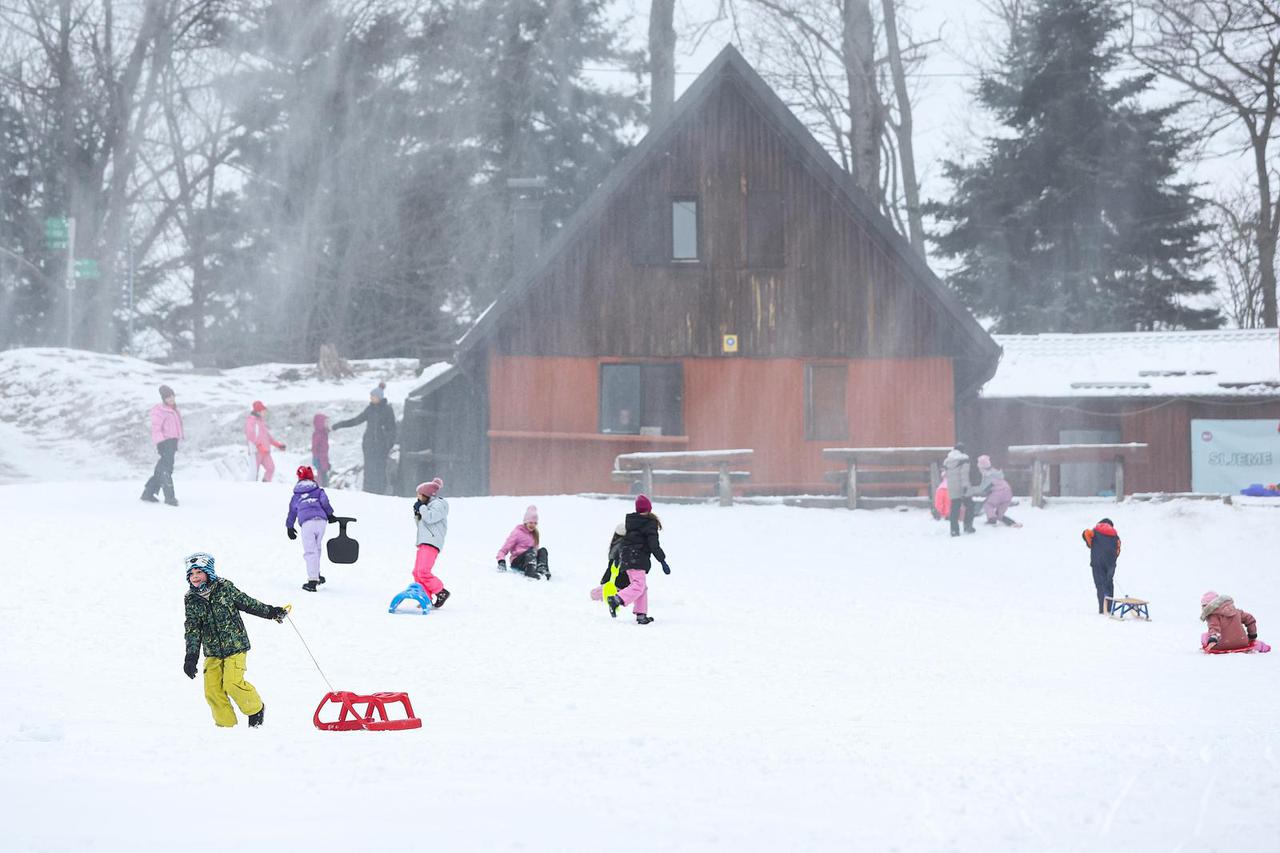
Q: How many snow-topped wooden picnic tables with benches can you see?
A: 3